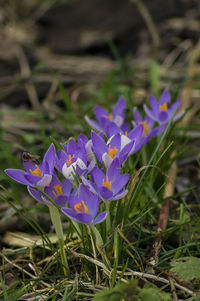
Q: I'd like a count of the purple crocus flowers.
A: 10